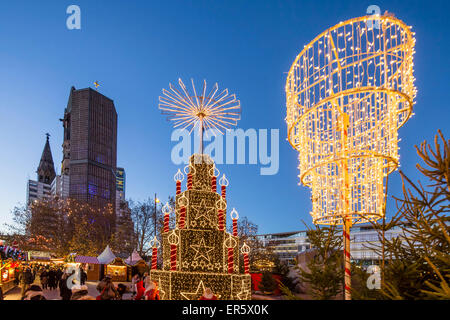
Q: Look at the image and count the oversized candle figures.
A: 12